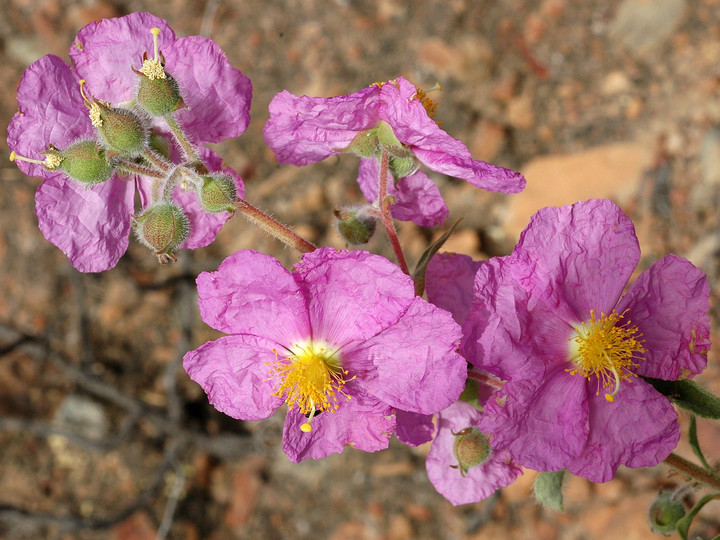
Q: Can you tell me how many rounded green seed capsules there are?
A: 8